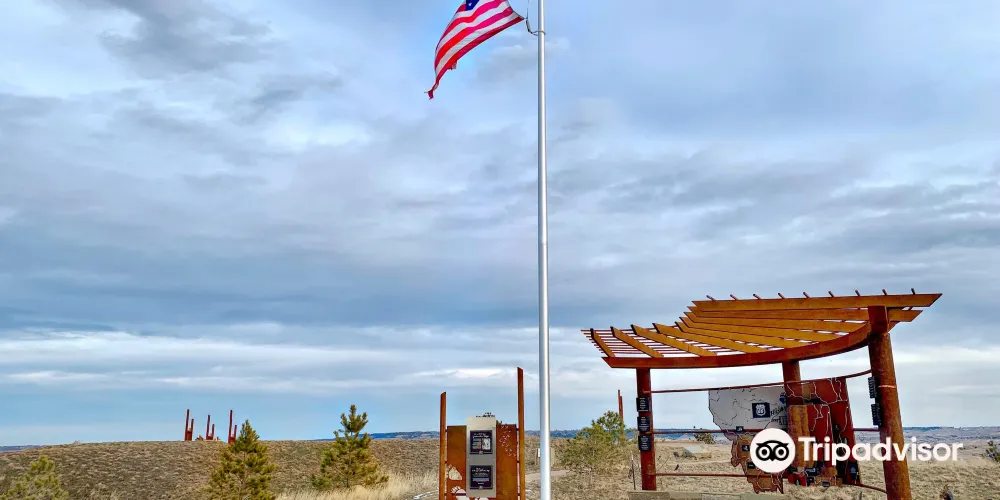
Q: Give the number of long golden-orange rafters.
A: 9